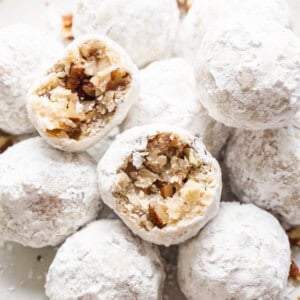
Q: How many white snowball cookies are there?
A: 11